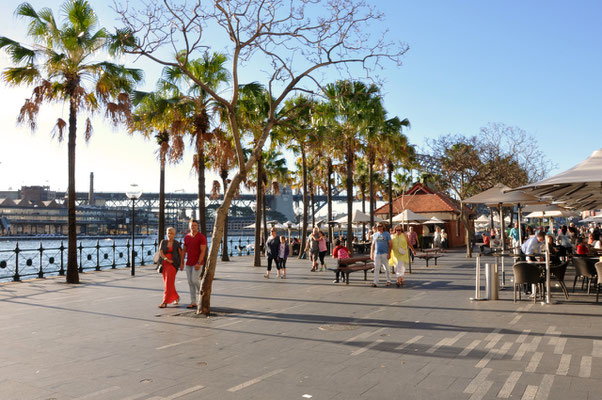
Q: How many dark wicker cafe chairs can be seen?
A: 4